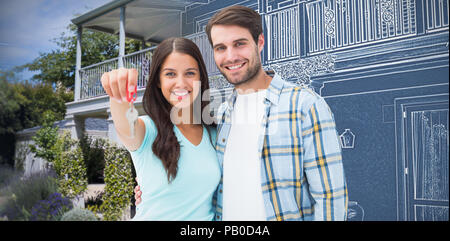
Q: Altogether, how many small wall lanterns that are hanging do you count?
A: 1